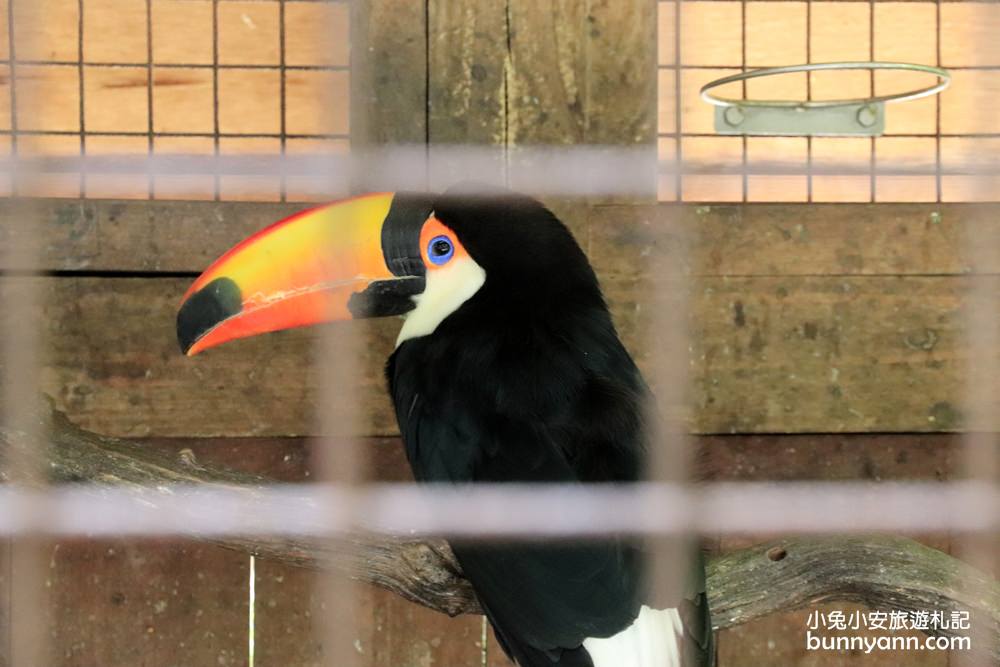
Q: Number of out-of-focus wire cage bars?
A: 6